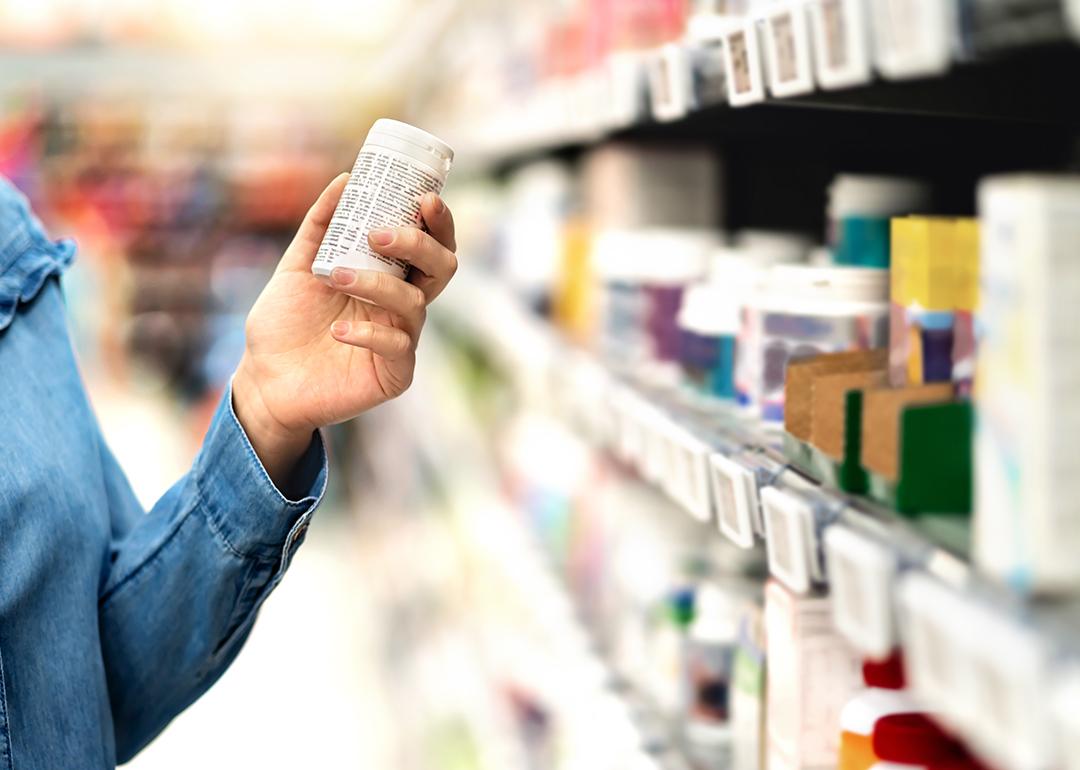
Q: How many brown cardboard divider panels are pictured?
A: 3